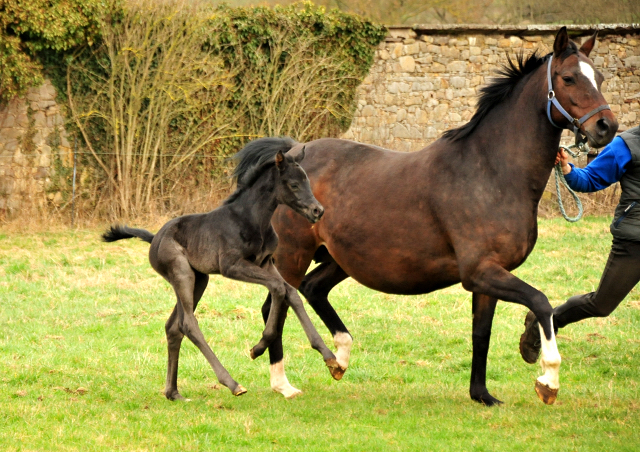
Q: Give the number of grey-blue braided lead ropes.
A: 1